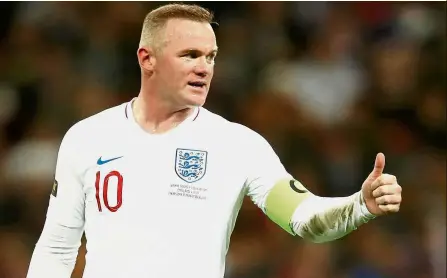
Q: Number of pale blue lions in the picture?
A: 3